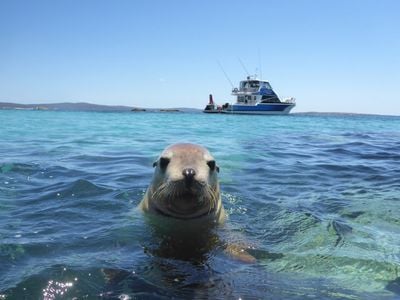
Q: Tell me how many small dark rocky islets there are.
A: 2